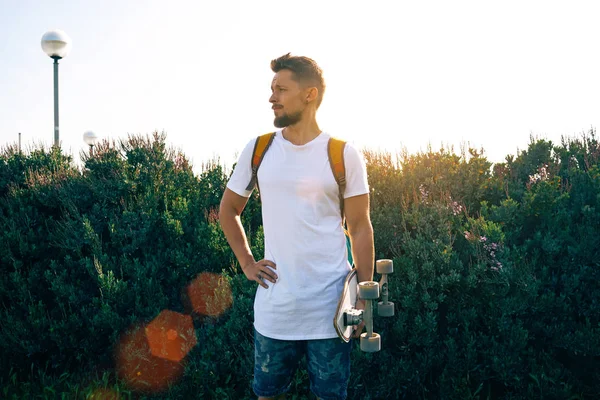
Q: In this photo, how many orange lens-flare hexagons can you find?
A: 3